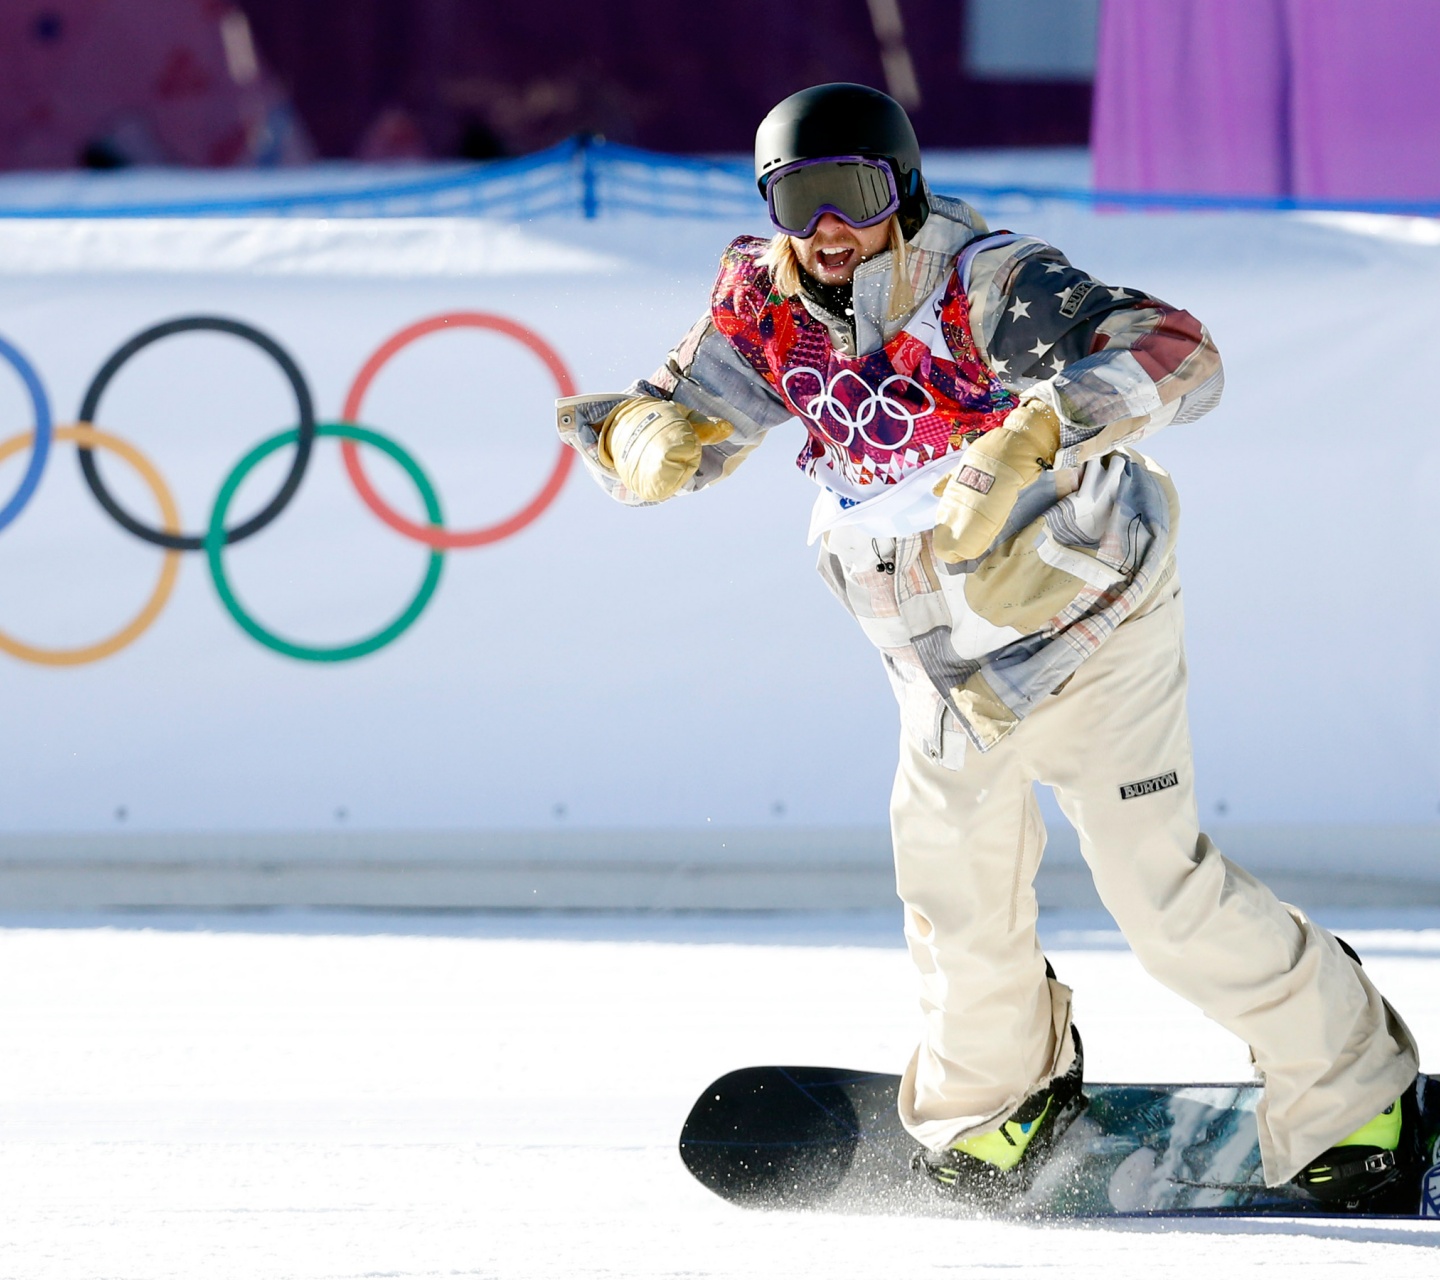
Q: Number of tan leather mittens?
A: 2